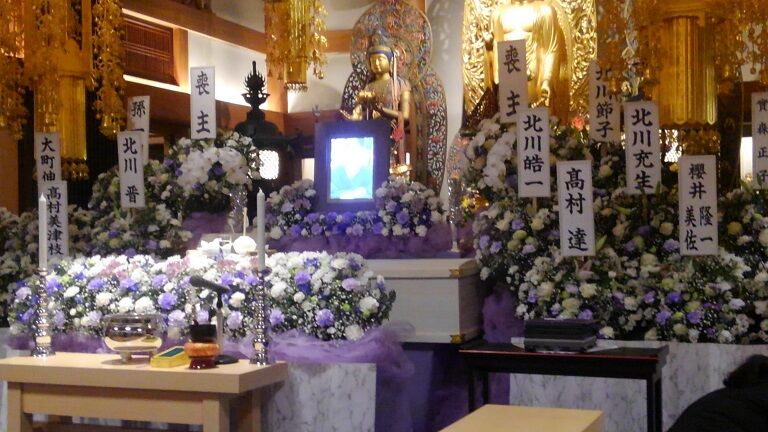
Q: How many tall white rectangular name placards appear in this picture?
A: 12